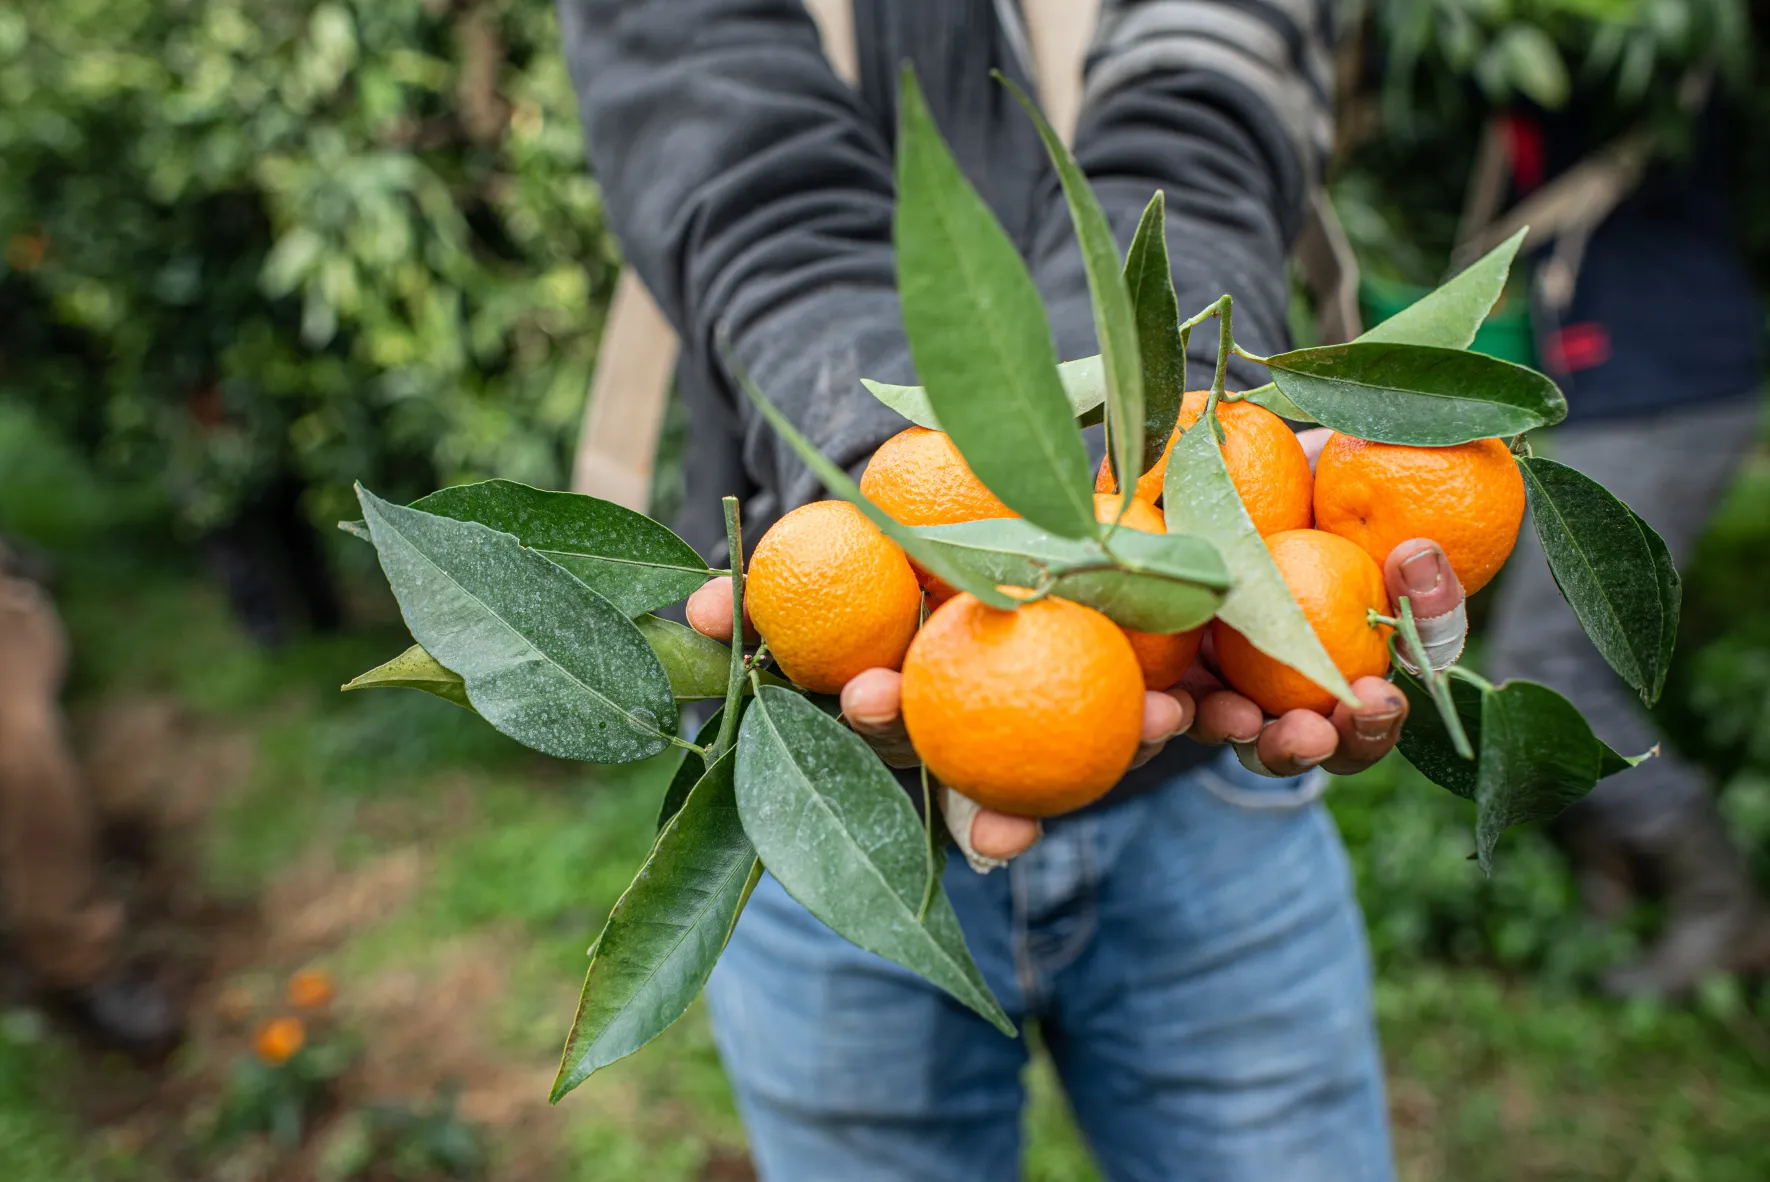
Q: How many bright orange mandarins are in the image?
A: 7